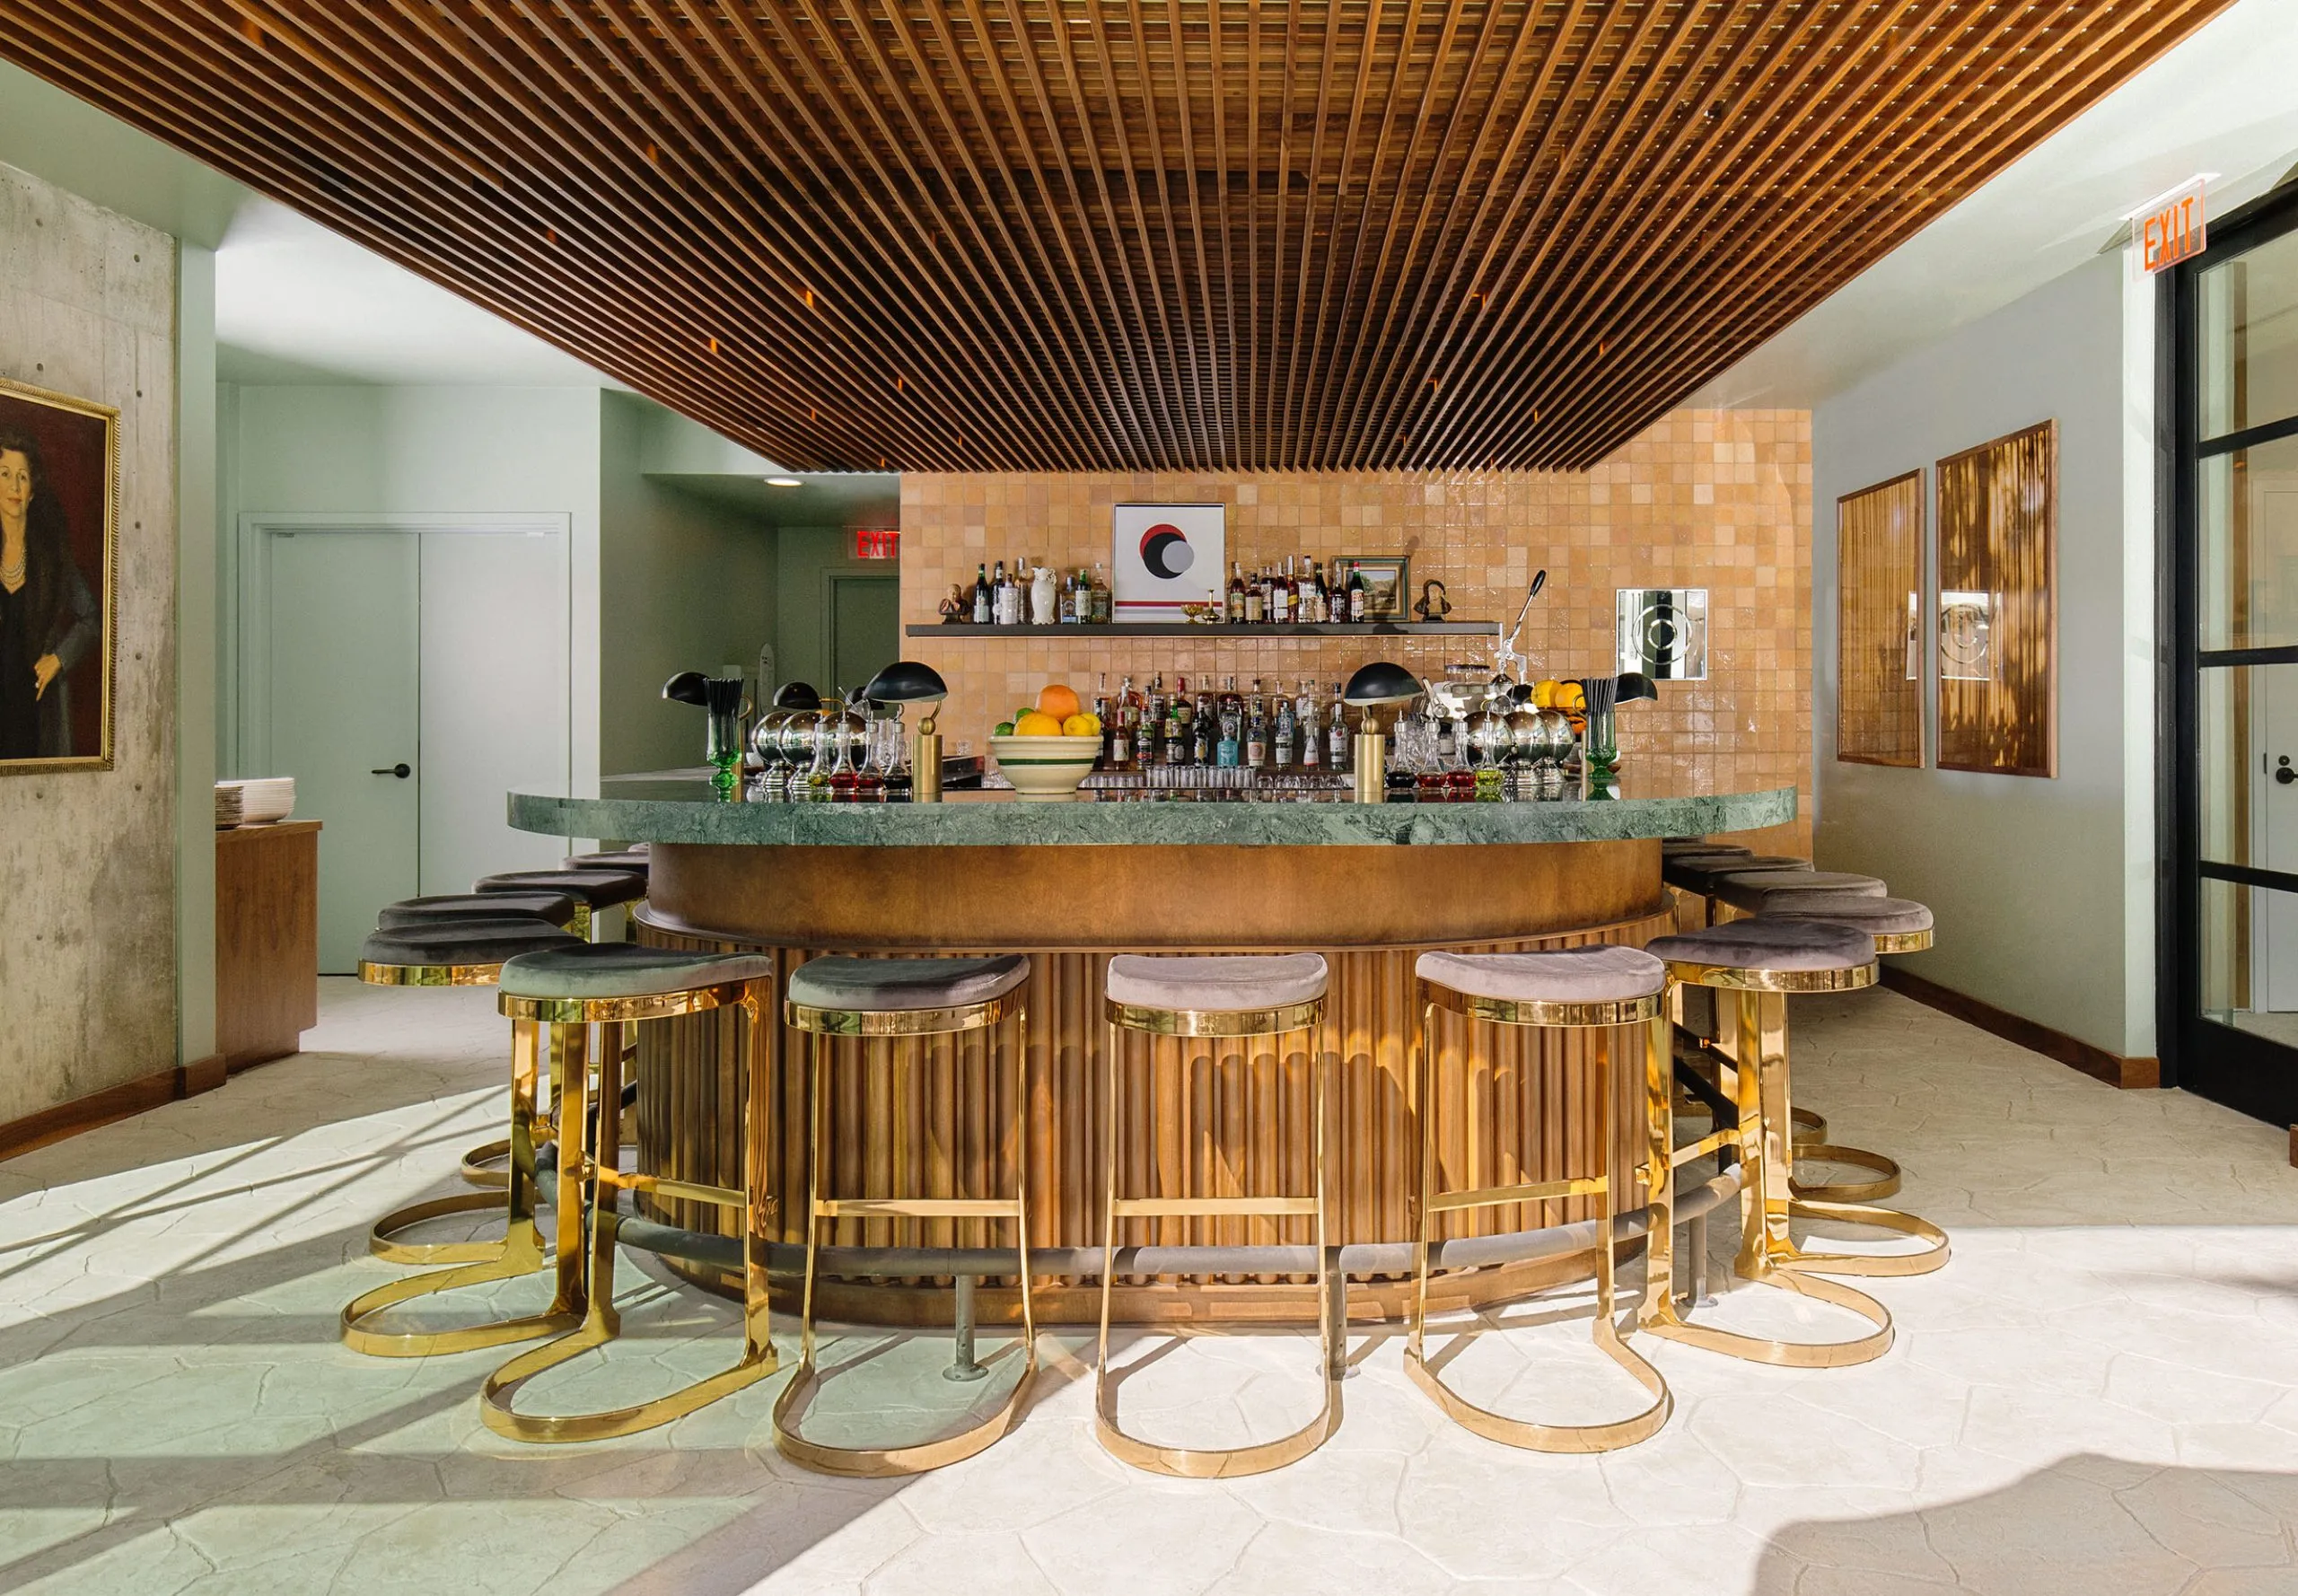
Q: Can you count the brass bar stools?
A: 15